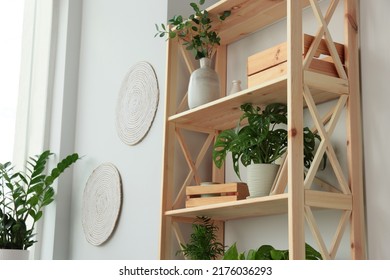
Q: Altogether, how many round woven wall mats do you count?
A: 2